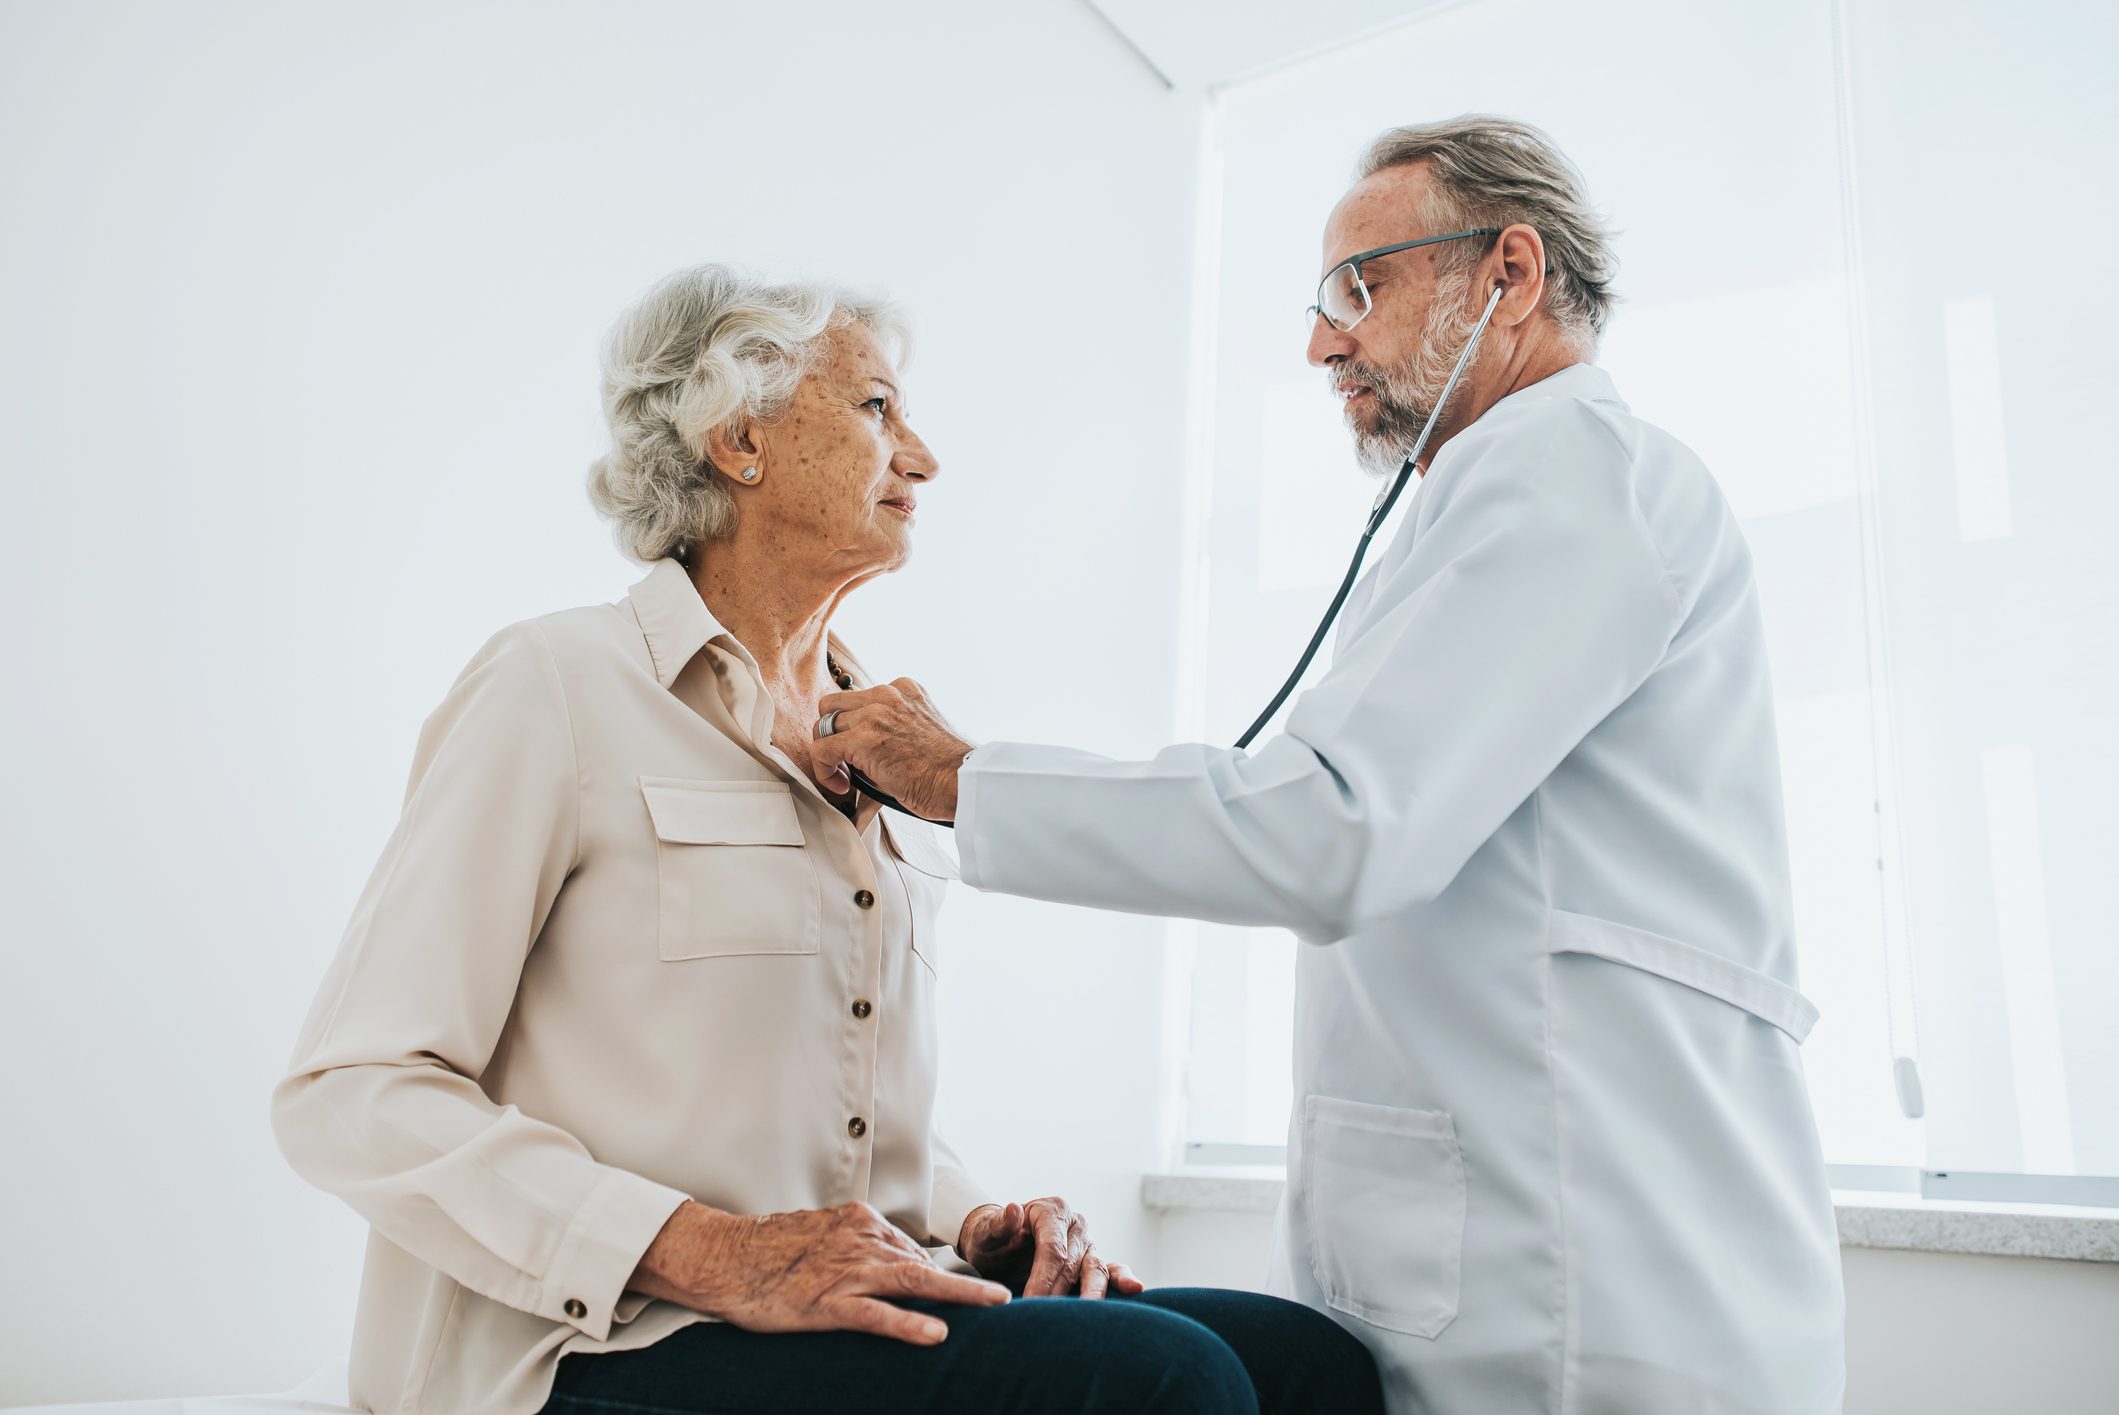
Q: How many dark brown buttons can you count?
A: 4